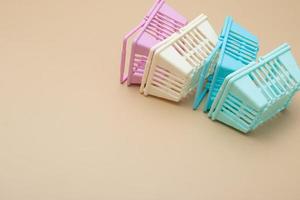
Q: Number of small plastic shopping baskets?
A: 4